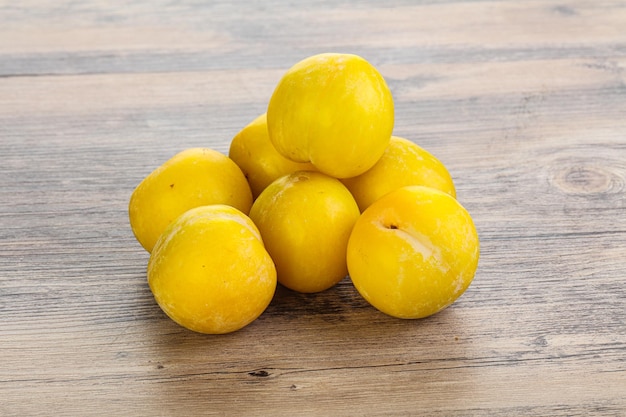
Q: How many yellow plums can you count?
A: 7